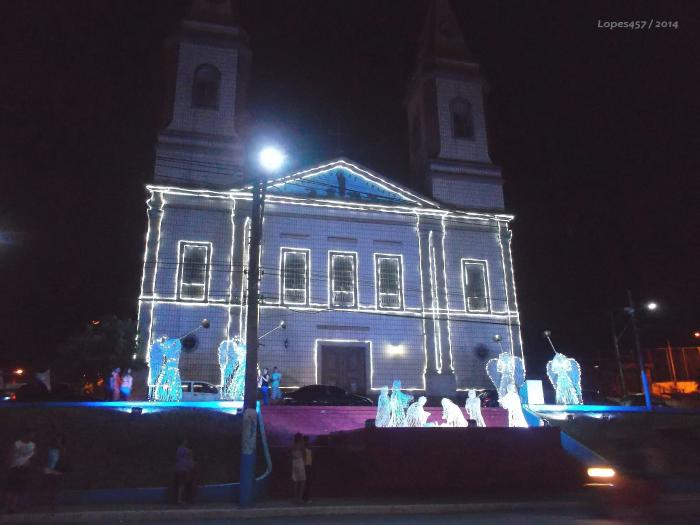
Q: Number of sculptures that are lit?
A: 10